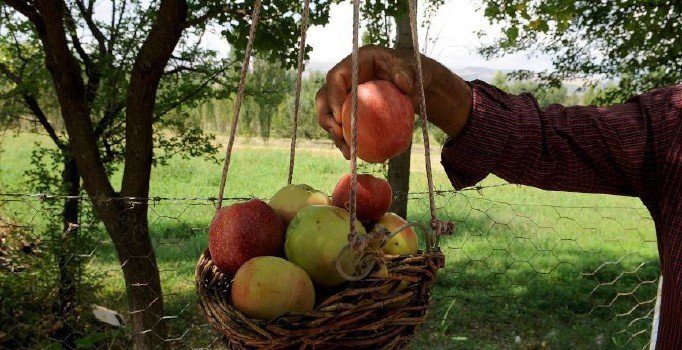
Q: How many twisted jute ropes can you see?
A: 4